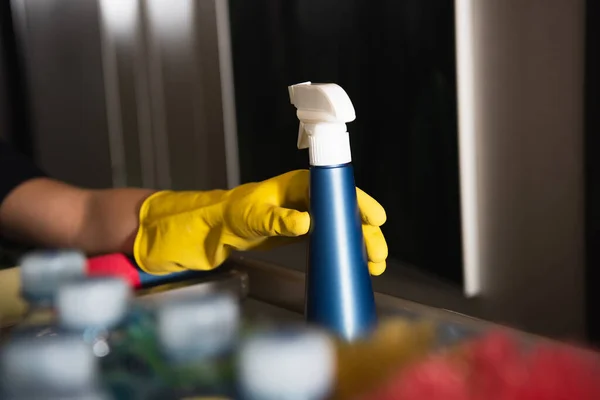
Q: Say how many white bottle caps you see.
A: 5